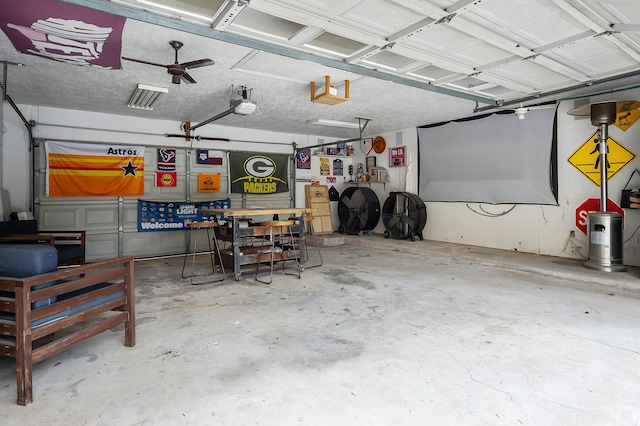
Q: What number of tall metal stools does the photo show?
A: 4